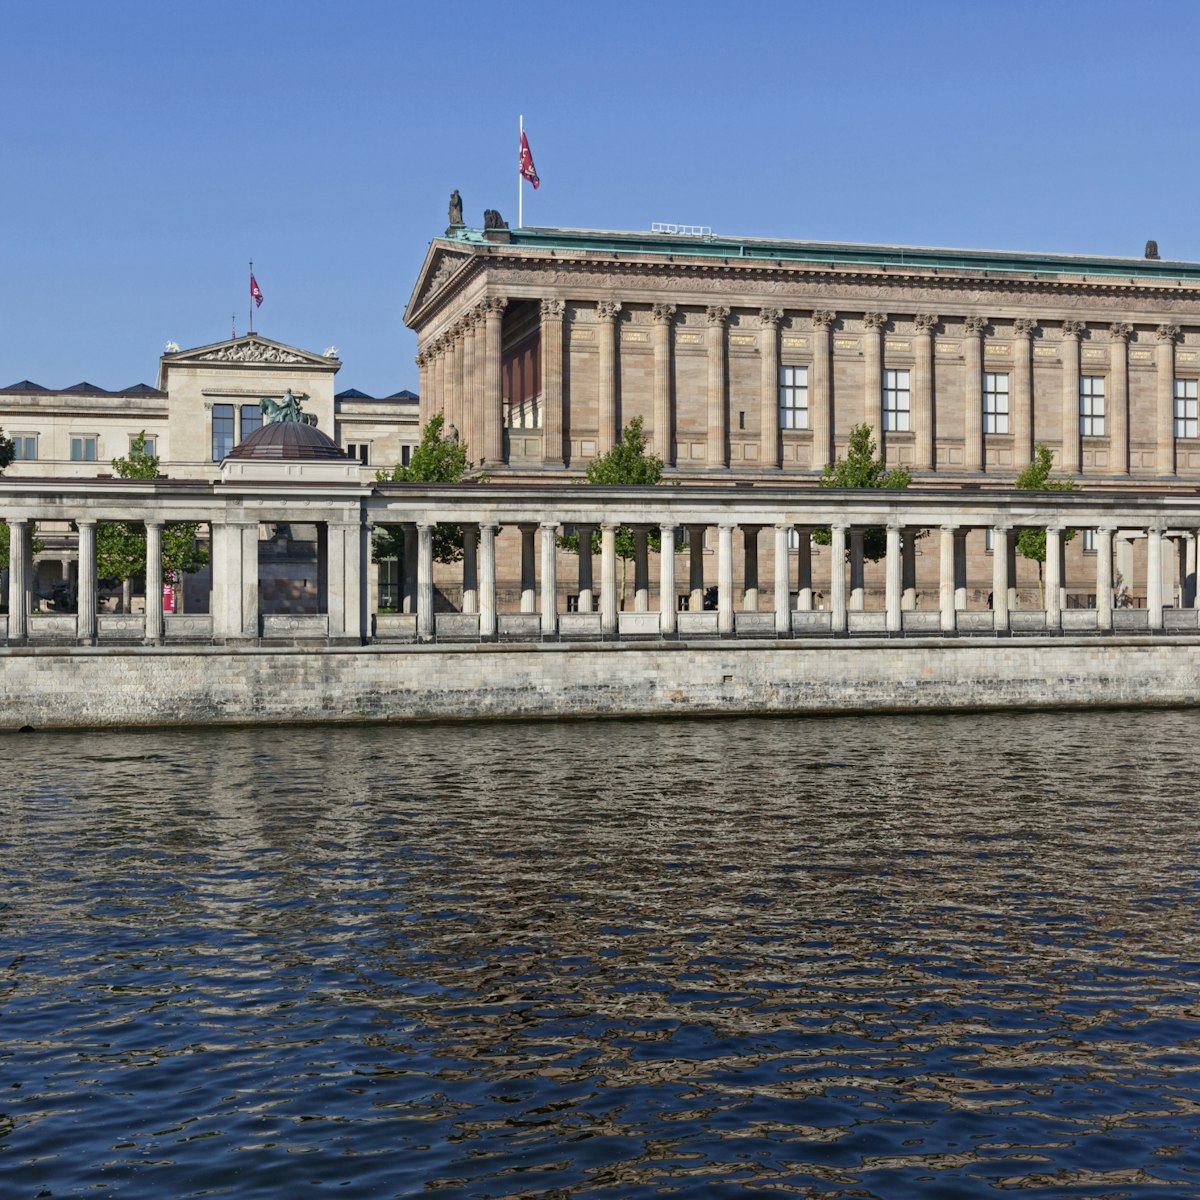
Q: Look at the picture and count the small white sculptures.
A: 2